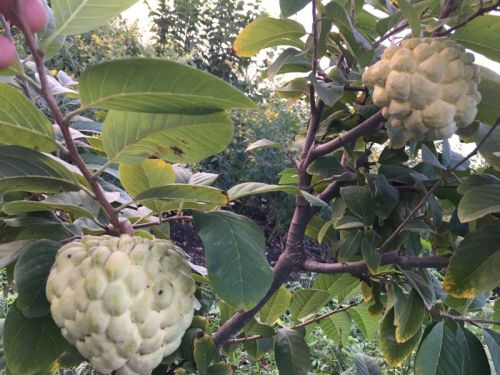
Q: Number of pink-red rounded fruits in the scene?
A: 2